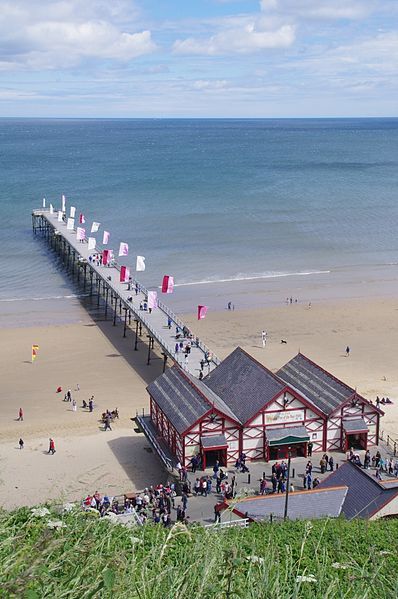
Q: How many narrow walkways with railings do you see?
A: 1